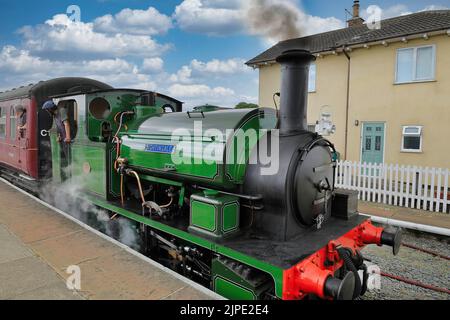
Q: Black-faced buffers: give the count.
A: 2